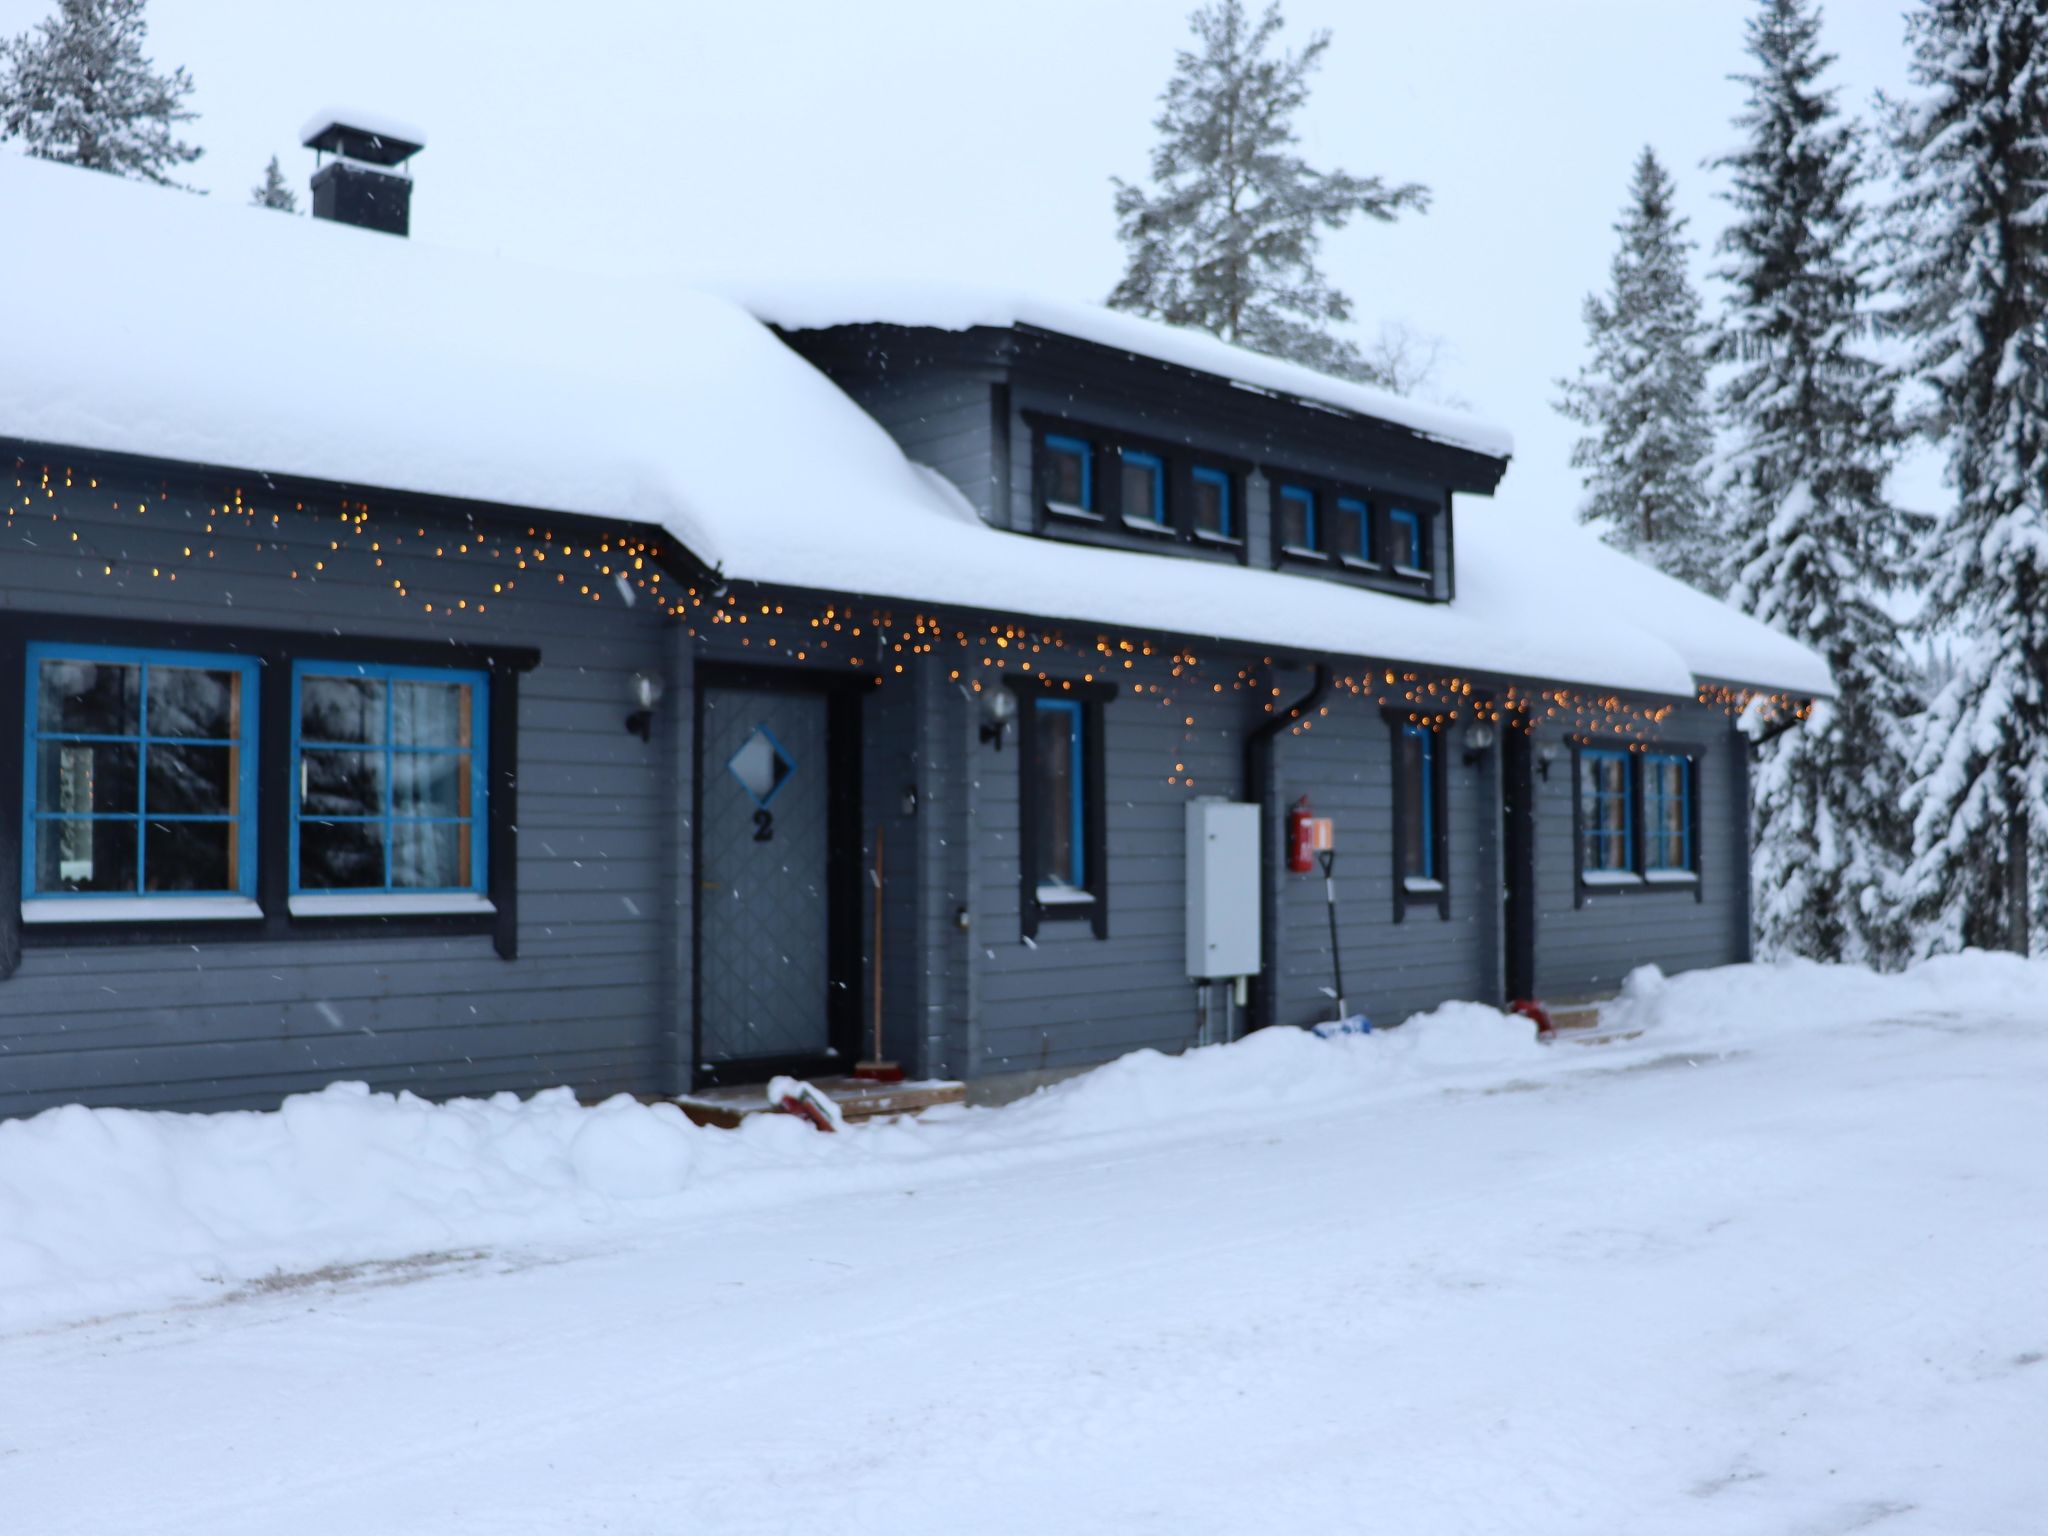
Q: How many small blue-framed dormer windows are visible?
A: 6